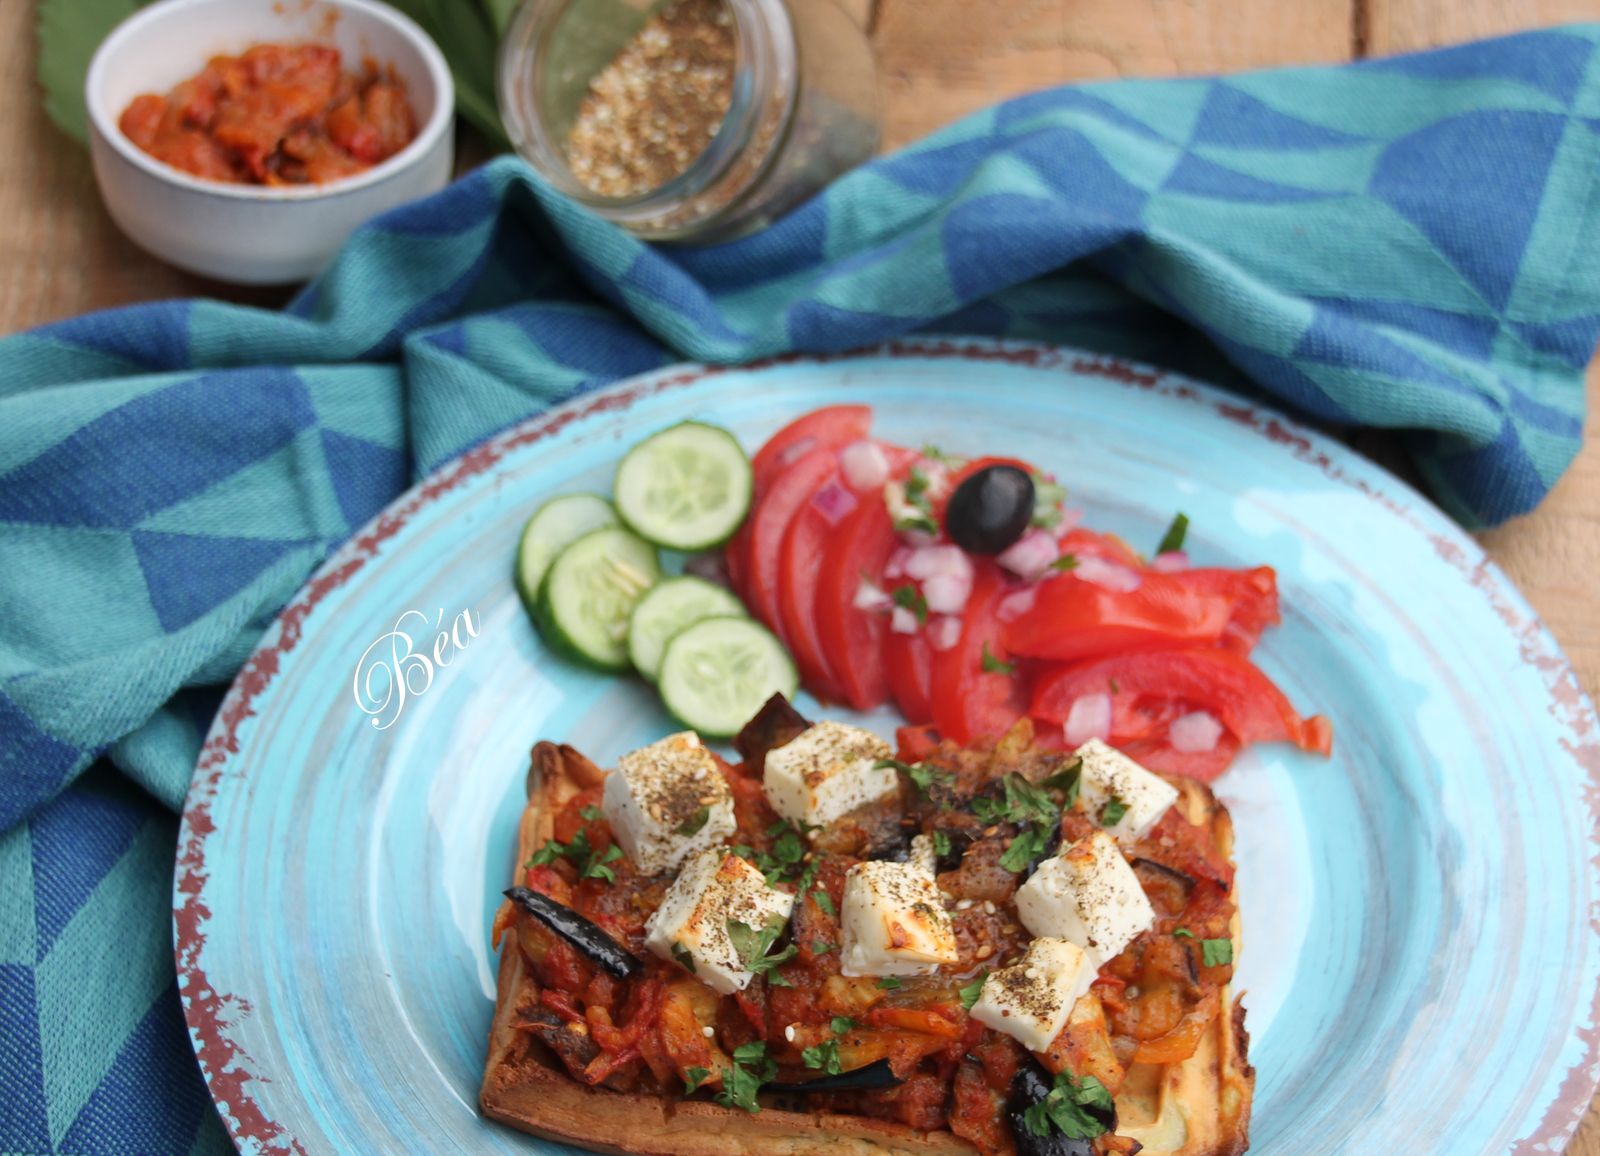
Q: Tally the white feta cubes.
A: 7